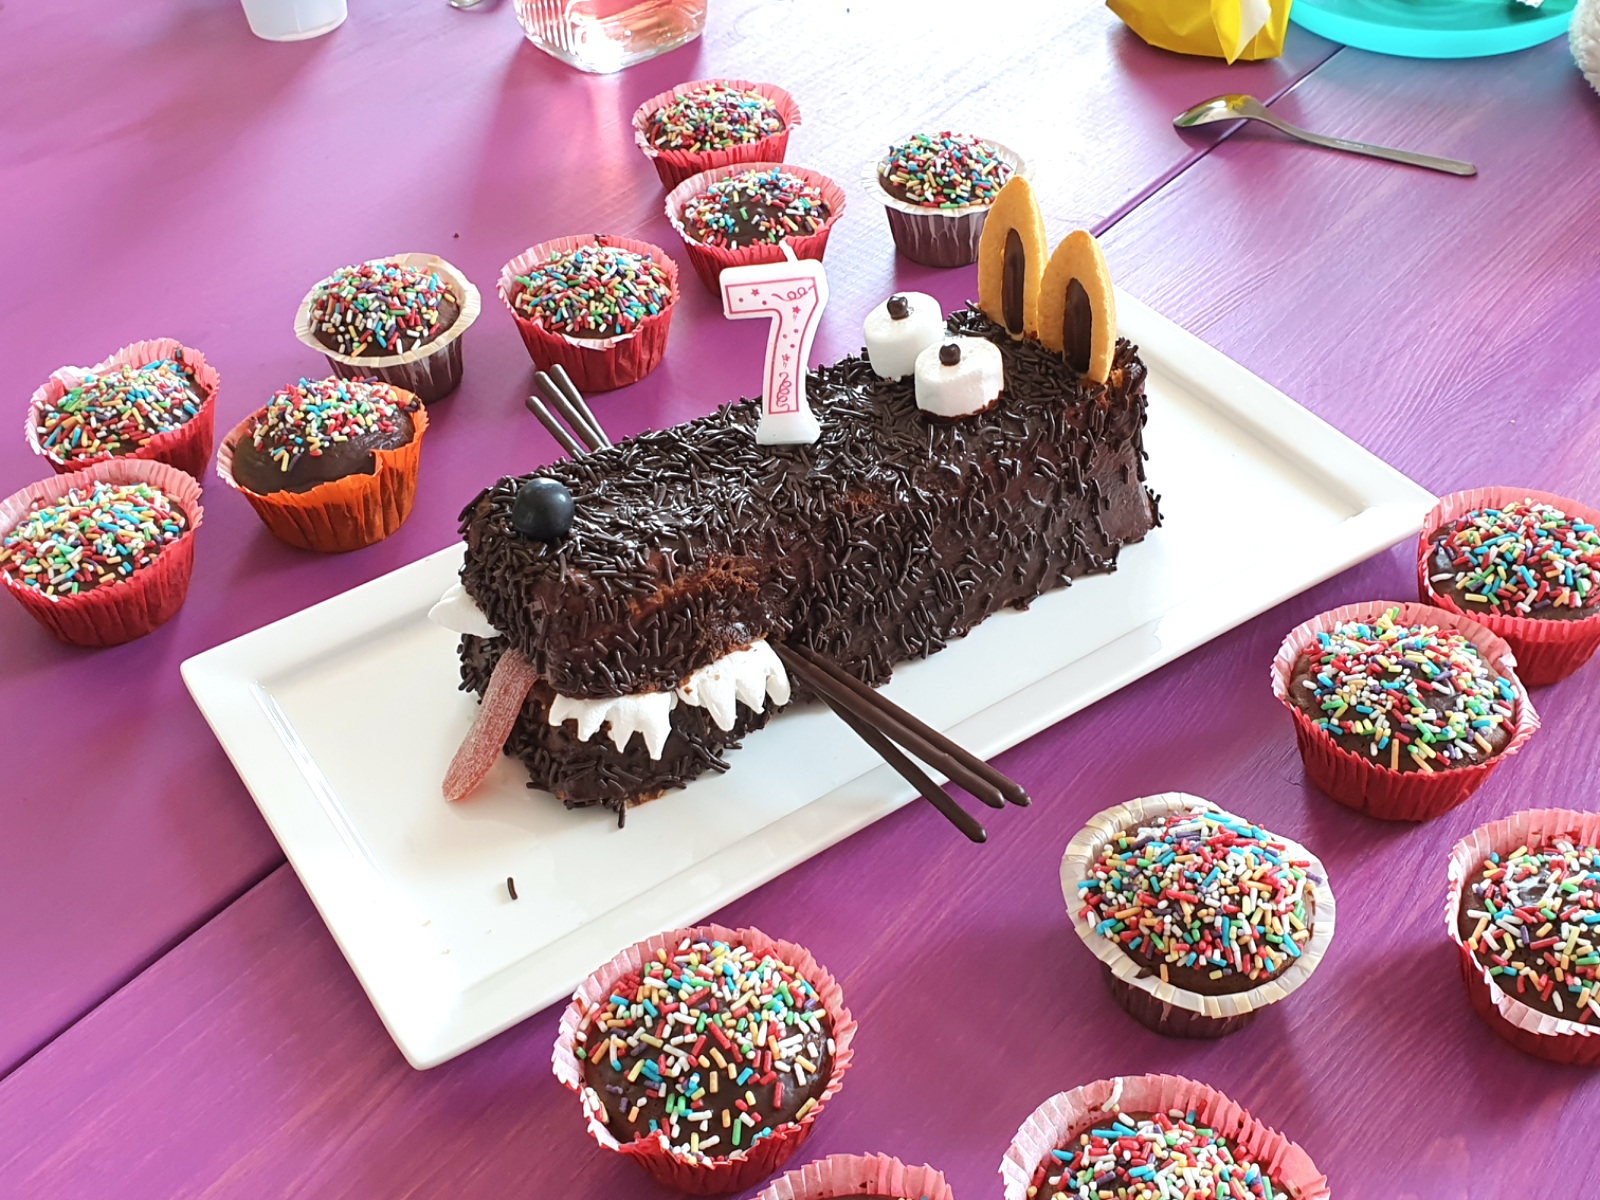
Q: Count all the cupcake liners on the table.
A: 15